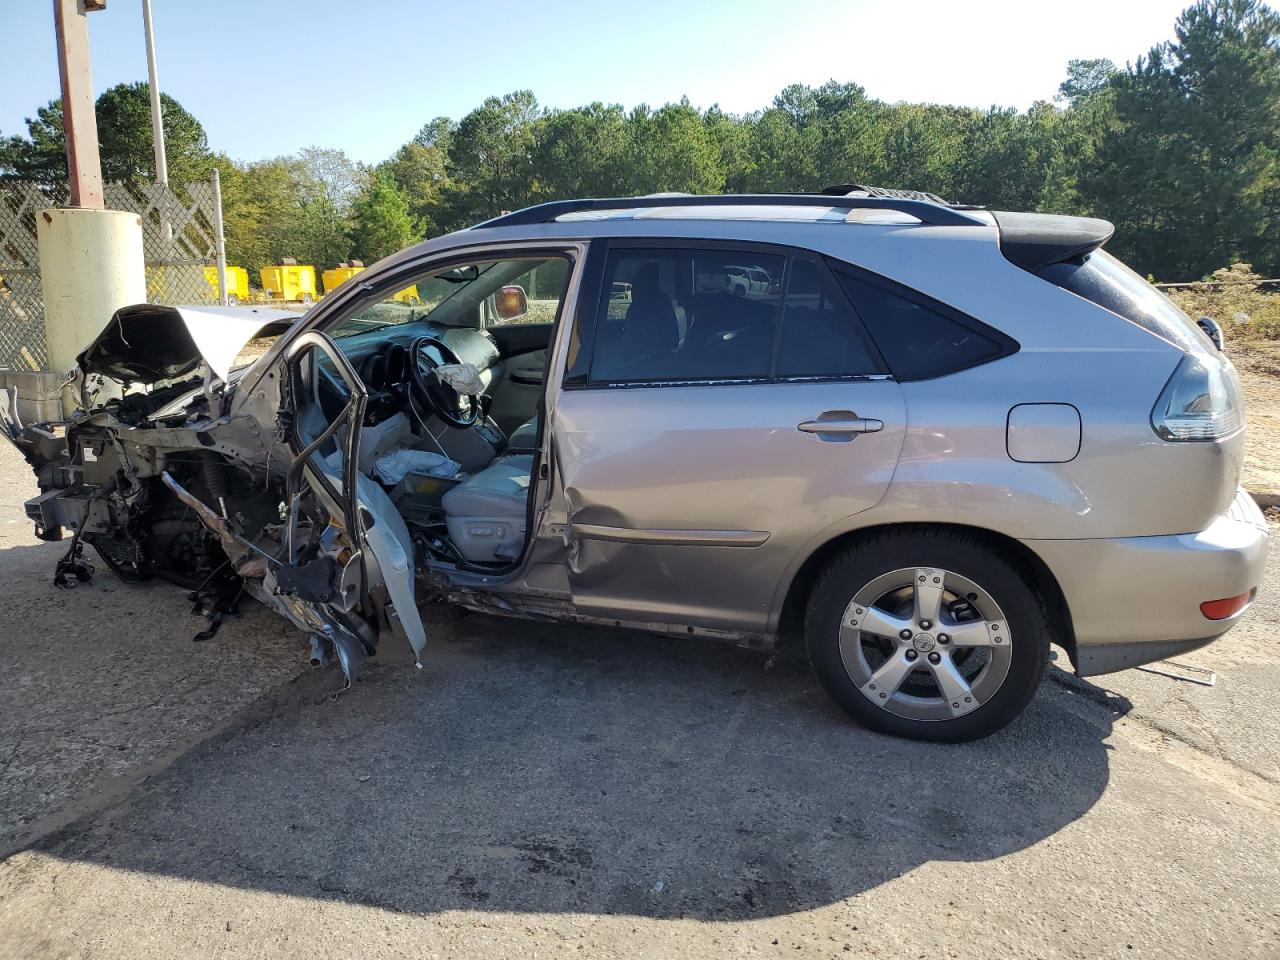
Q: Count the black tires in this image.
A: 1